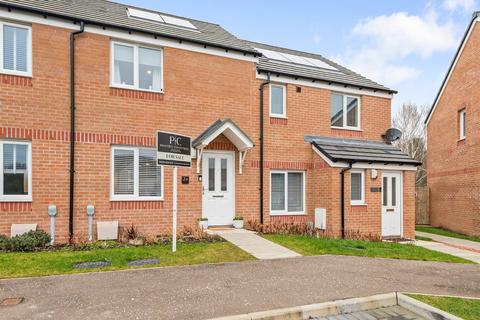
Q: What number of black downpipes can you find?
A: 3